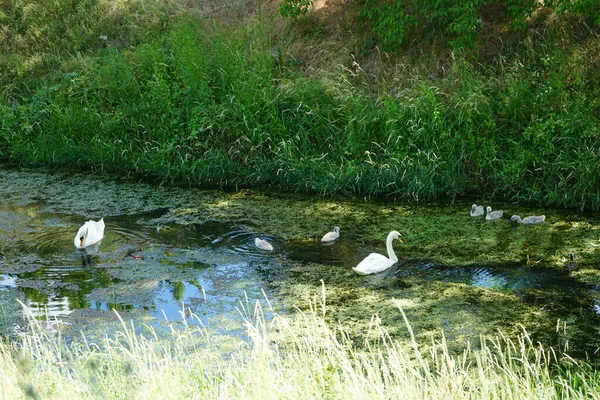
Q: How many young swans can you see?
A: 5